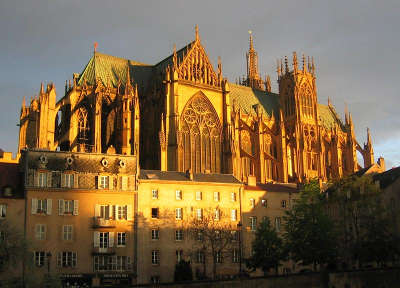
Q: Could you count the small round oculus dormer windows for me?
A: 4